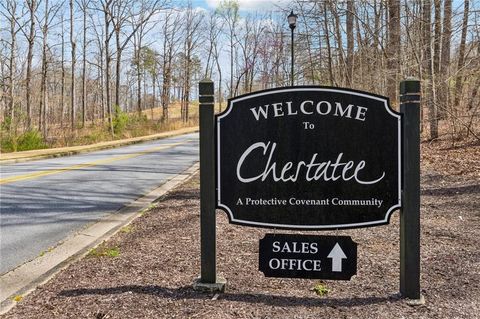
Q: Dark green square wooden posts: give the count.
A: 2